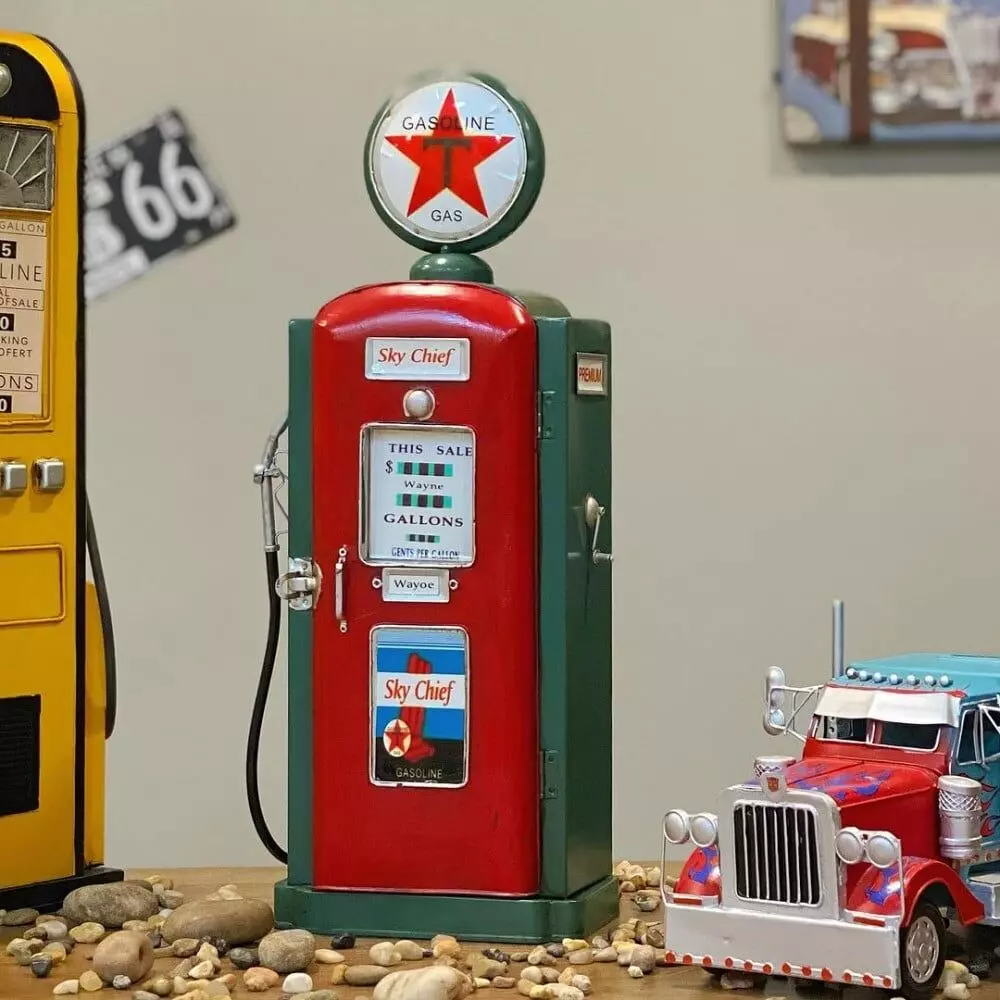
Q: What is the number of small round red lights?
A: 12